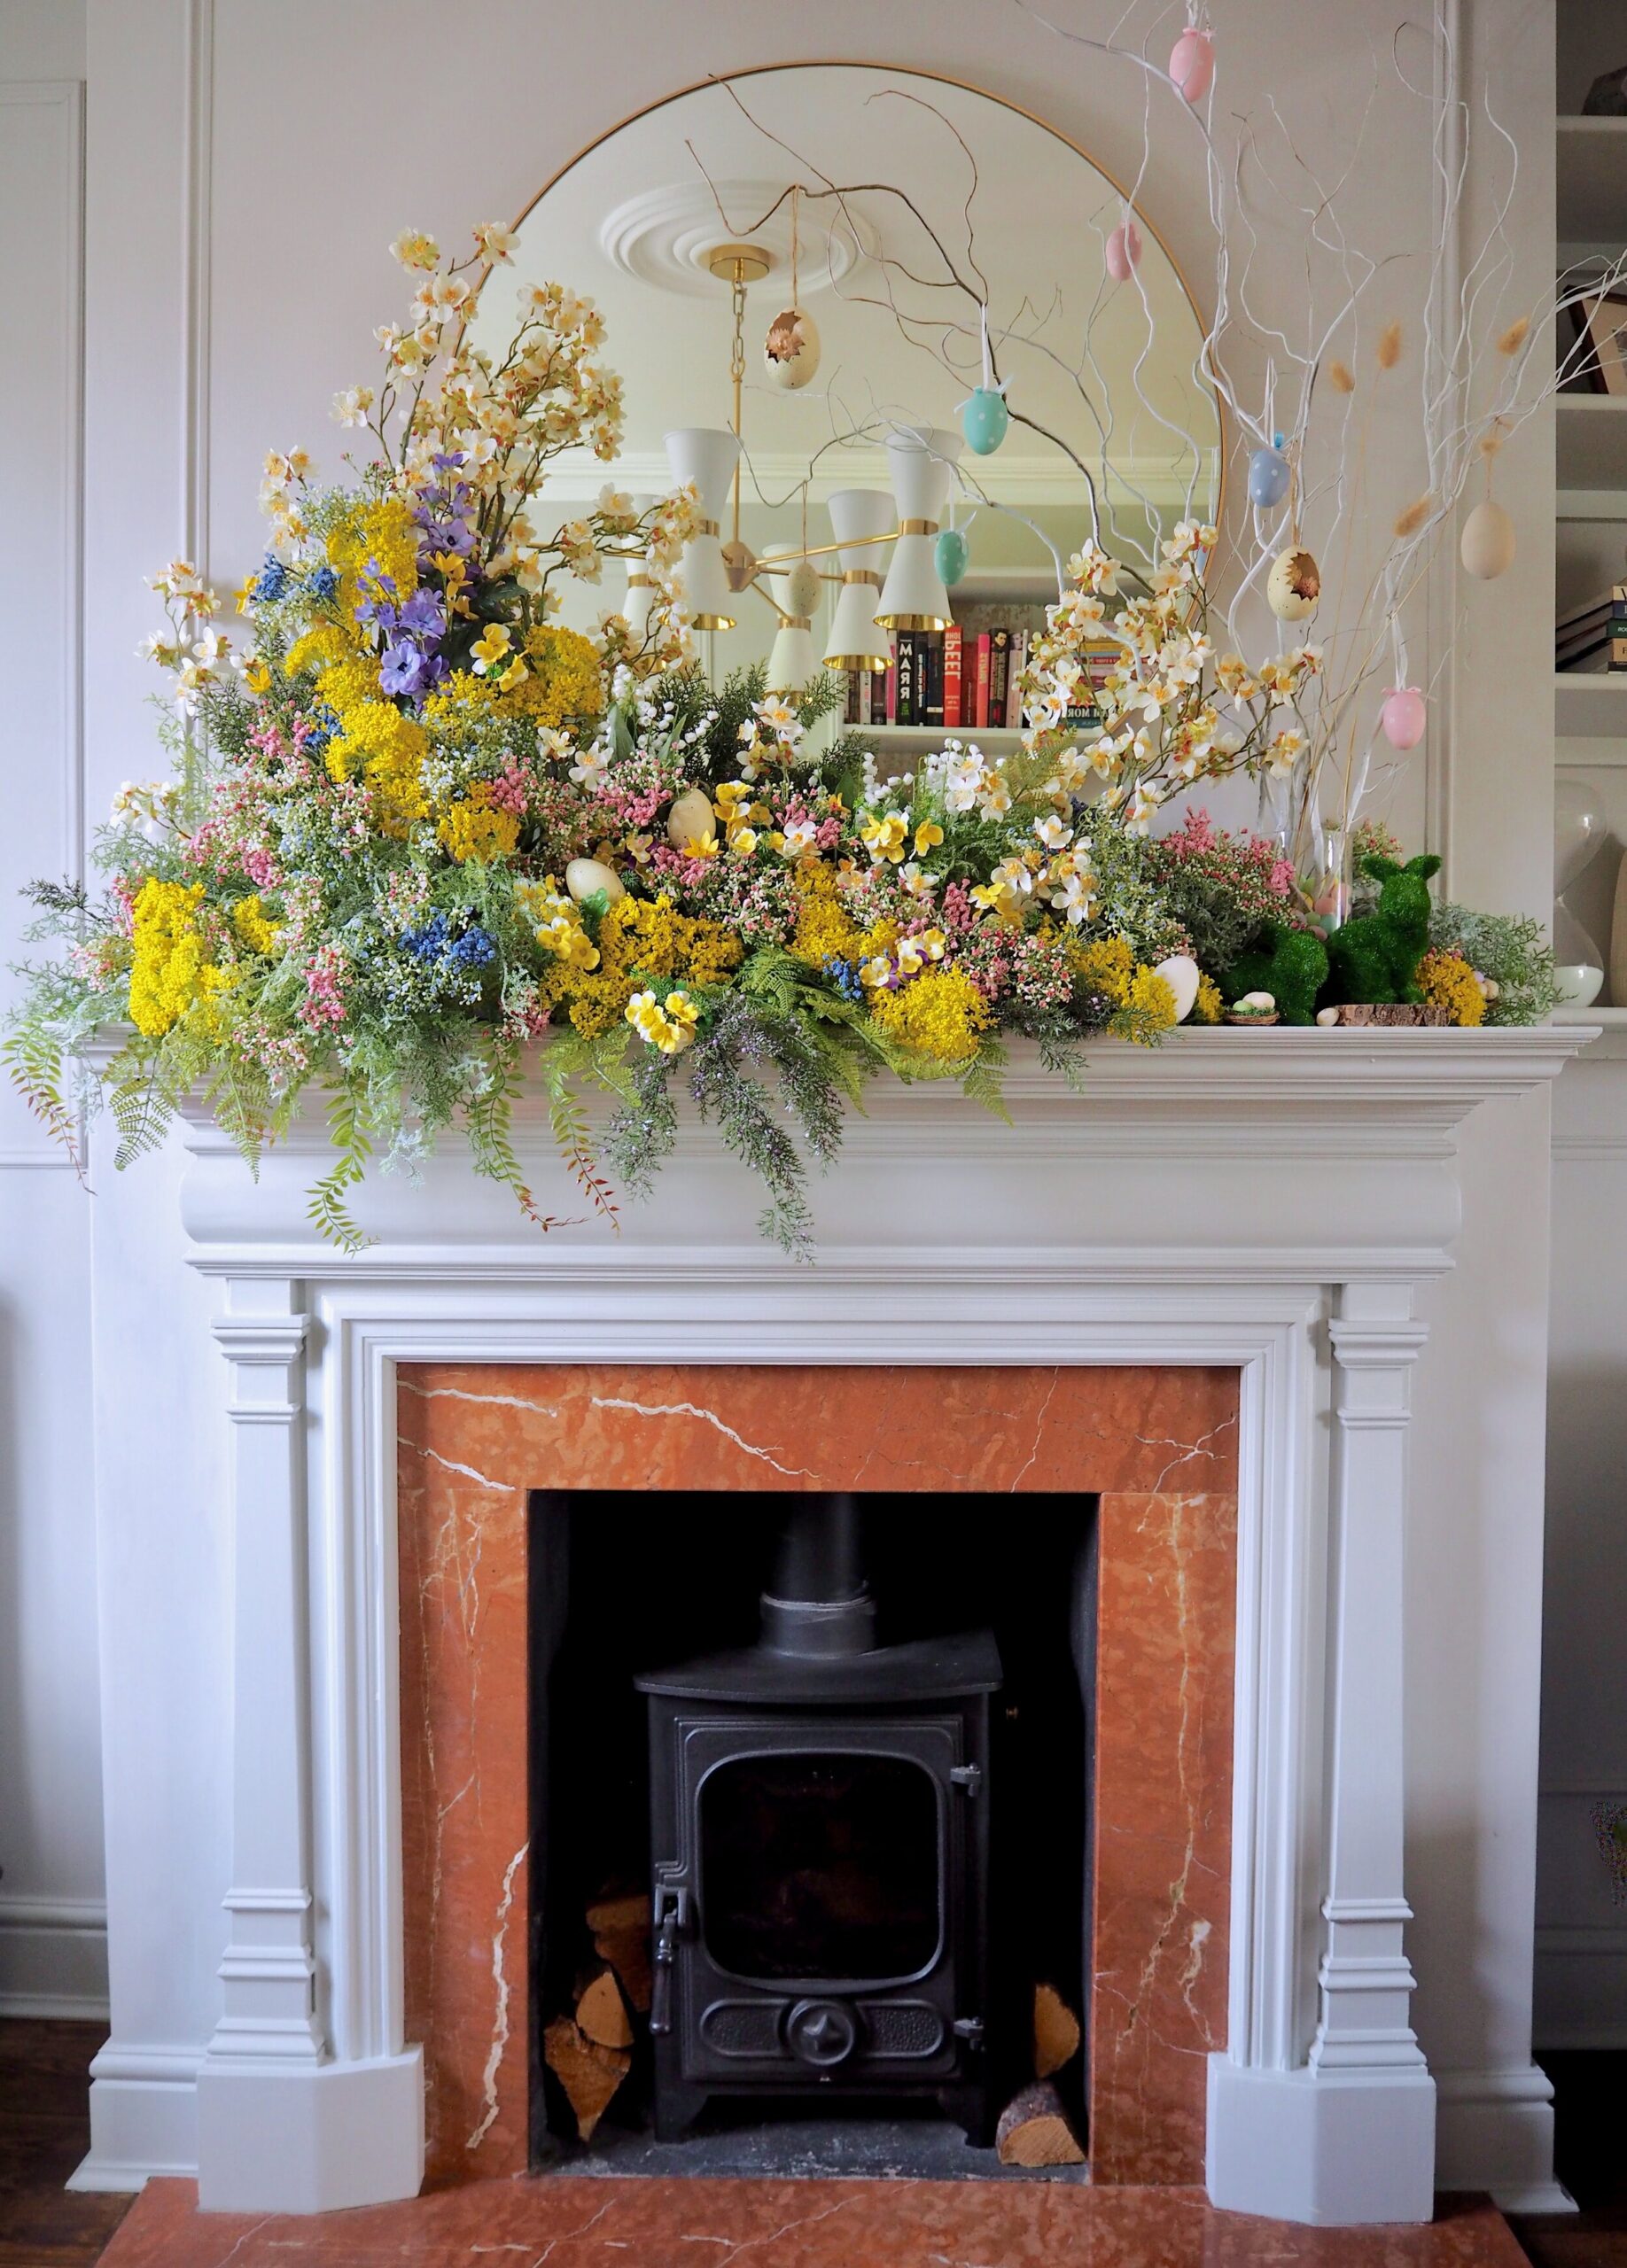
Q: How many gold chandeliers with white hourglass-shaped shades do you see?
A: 1